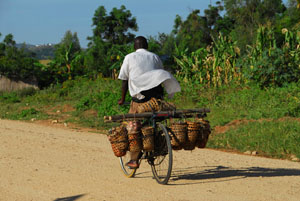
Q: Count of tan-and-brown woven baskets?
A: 6